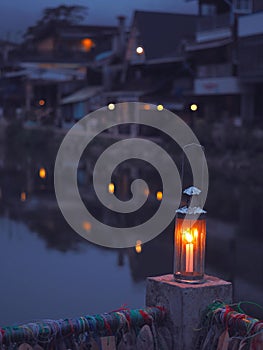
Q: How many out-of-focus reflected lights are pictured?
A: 7